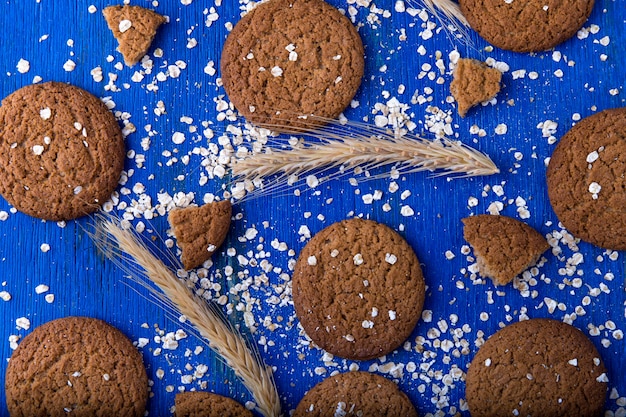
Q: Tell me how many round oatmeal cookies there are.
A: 8